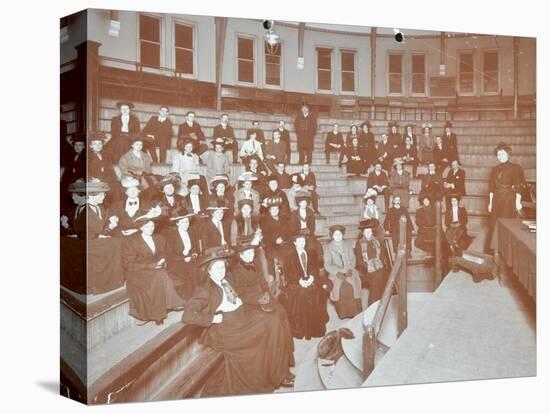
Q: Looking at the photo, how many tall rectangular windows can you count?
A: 10